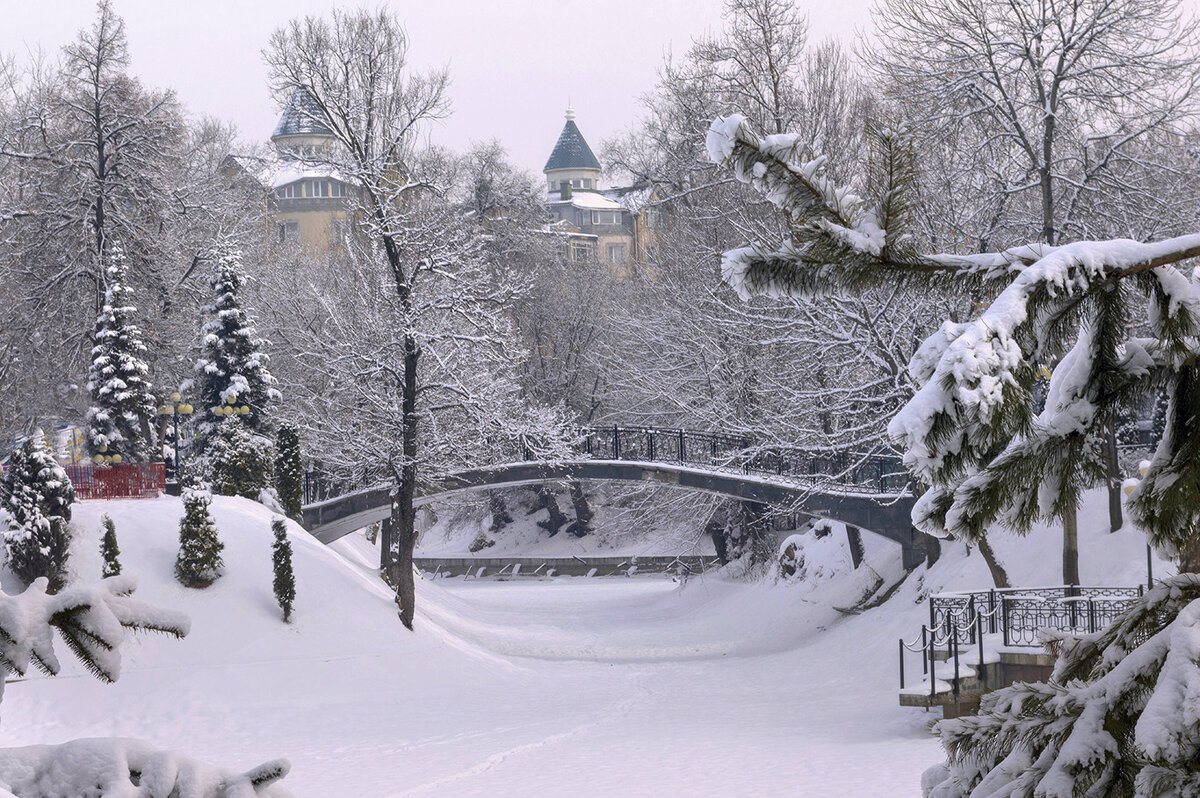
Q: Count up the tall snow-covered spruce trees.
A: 2